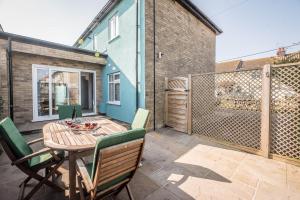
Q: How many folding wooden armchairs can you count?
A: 4